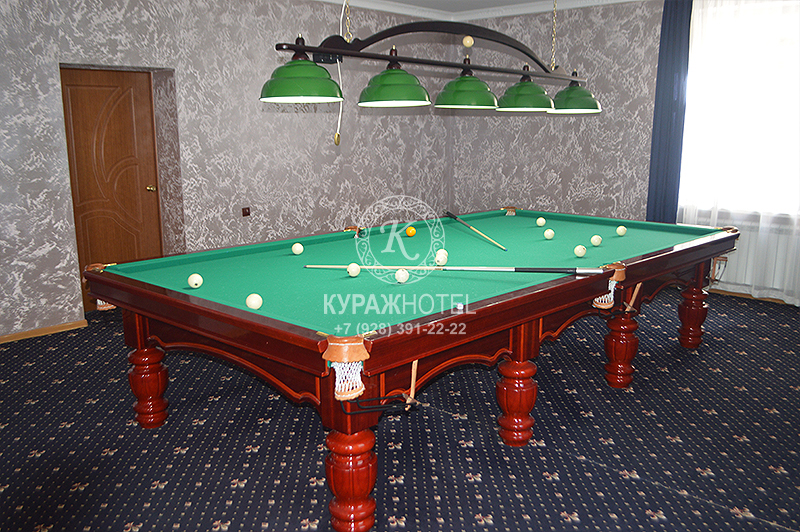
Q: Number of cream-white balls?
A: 12